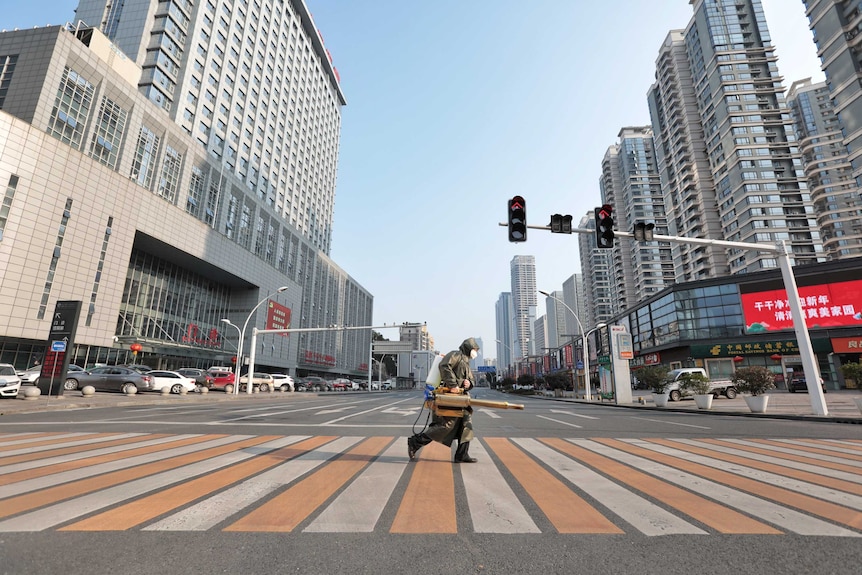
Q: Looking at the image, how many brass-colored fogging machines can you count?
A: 1